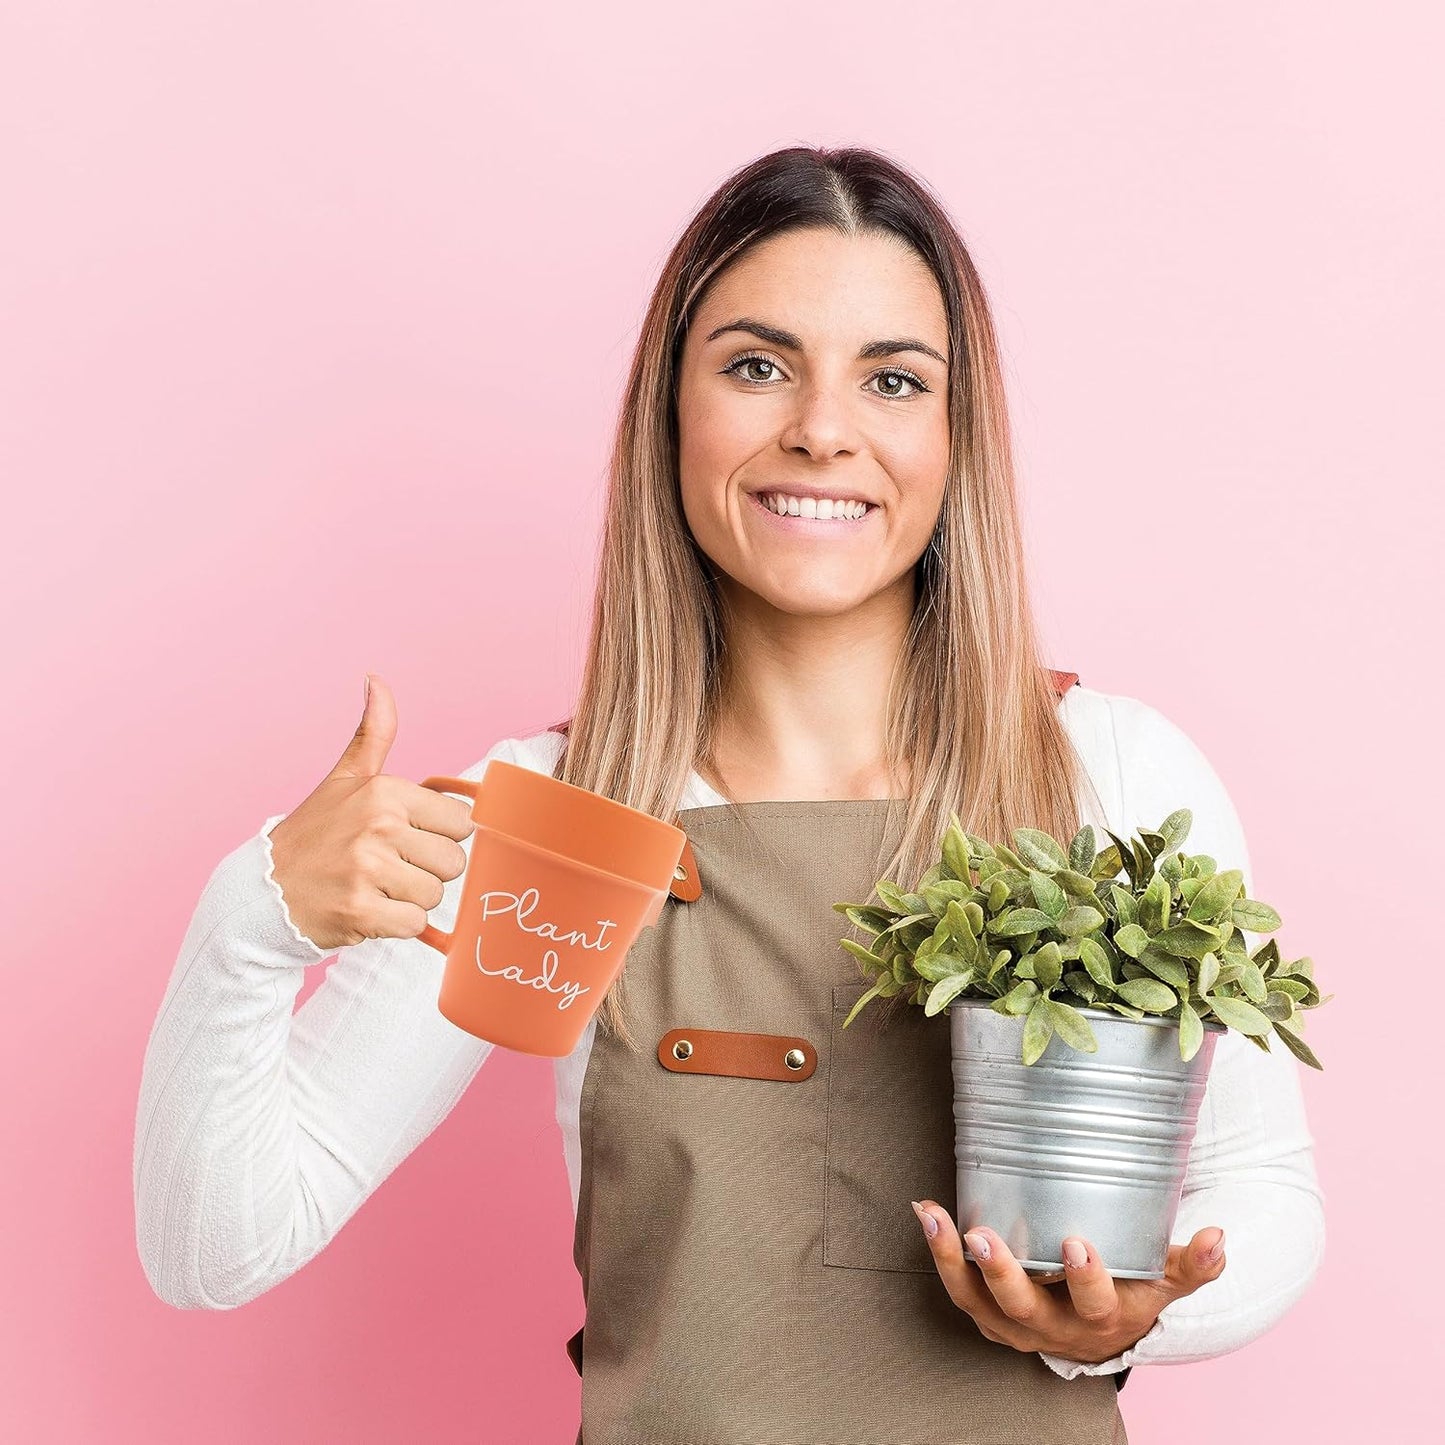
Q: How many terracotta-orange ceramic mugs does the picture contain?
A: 1